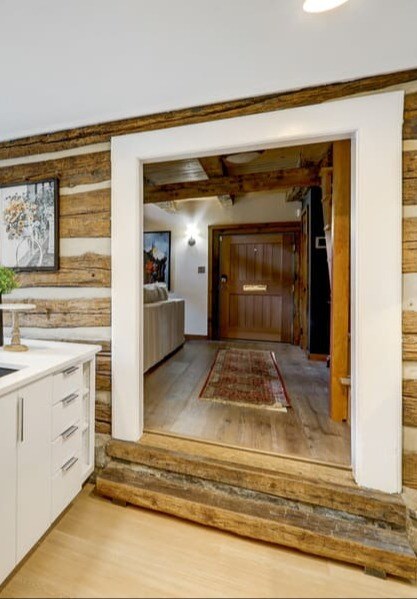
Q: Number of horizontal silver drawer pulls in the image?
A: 4